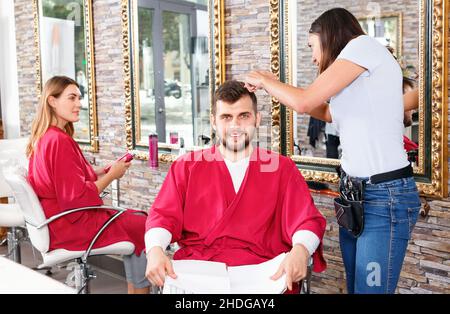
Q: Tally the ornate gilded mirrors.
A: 3